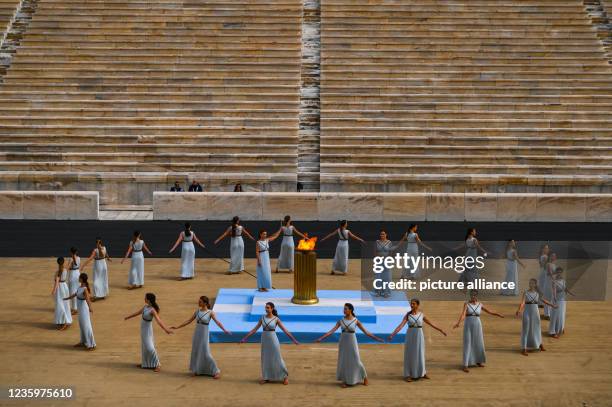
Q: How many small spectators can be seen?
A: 3